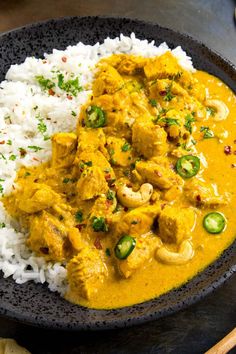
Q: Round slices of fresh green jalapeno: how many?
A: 4